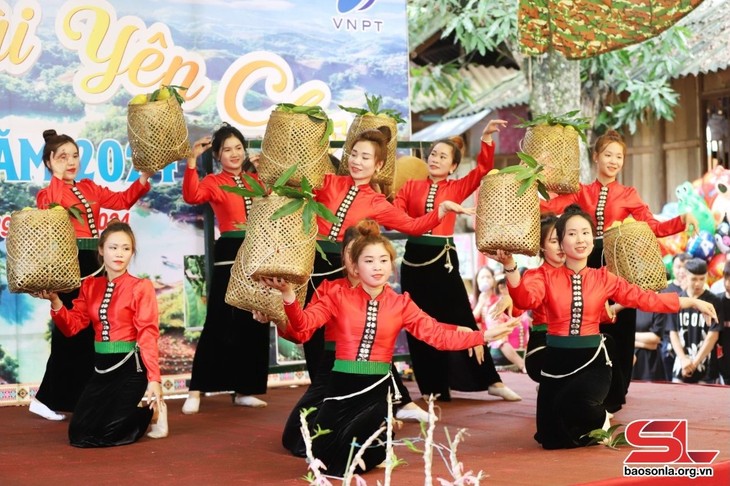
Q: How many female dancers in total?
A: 10